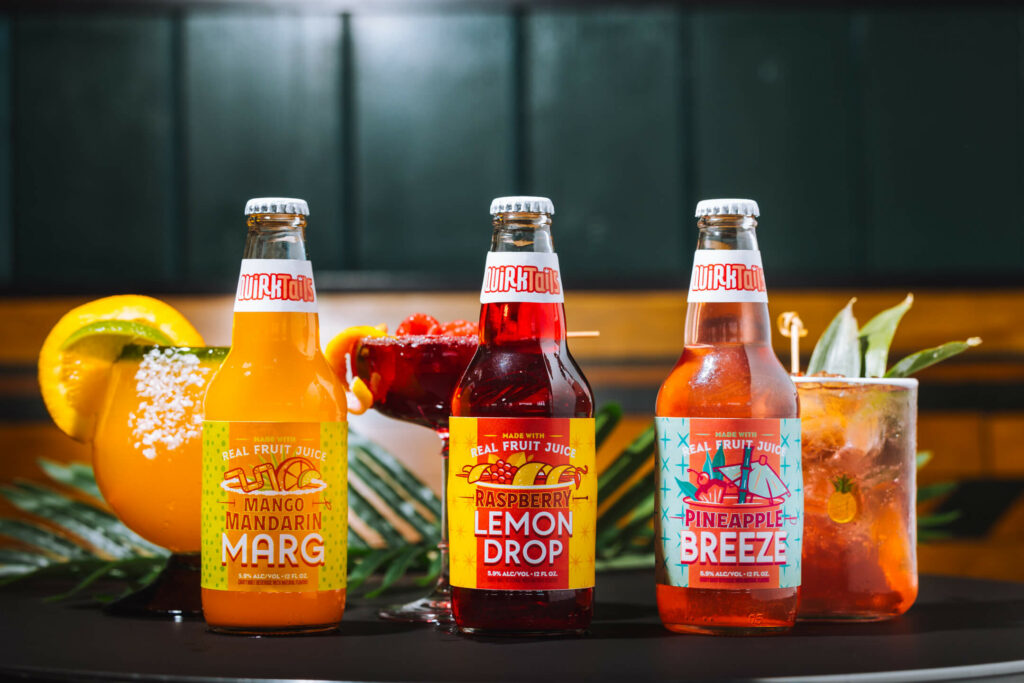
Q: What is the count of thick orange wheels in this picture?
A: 1